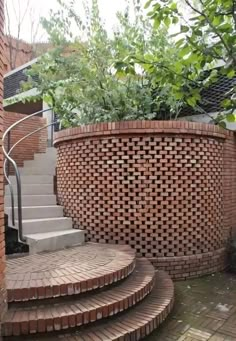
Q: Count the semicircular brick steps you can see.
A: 3